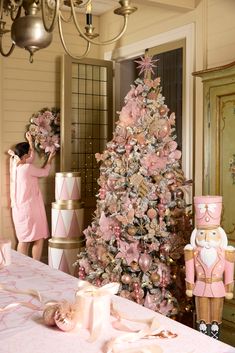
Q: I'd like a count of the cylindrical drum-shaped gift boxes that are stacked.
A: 3